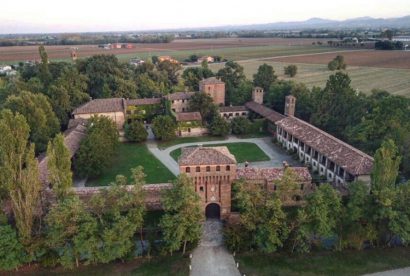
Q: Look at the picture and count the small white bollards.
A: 5